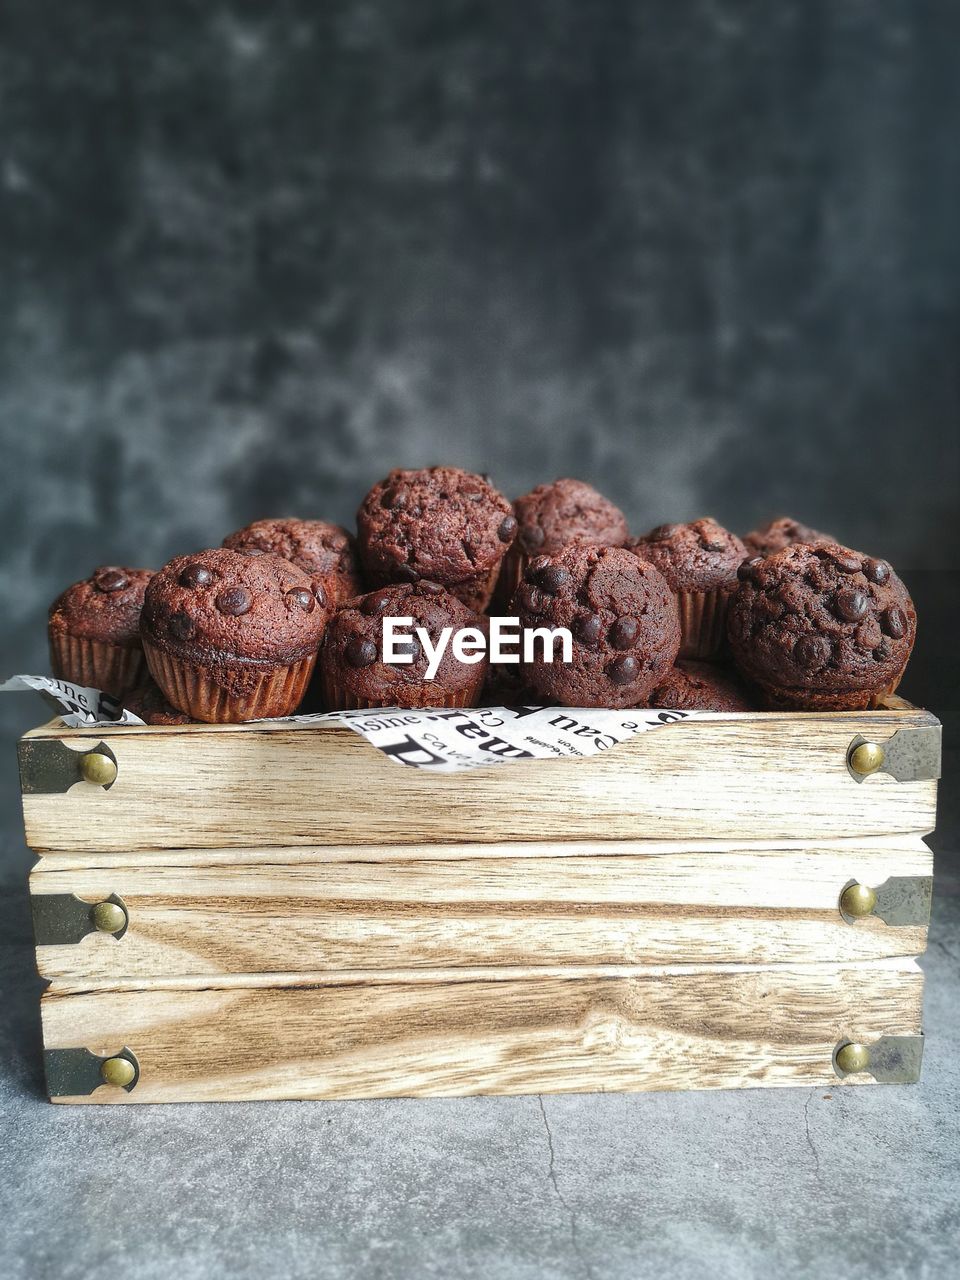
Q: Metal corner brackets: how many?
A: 6